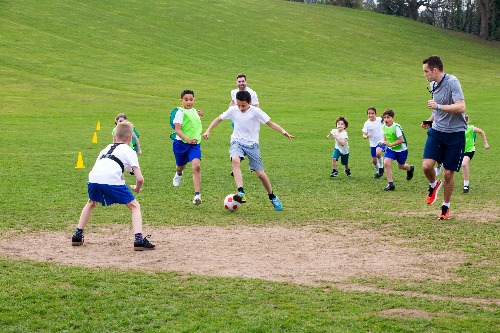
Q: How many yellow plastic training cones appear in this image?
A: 3